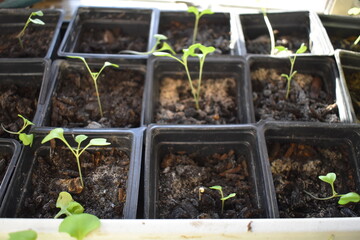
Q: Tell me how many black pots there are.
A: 14